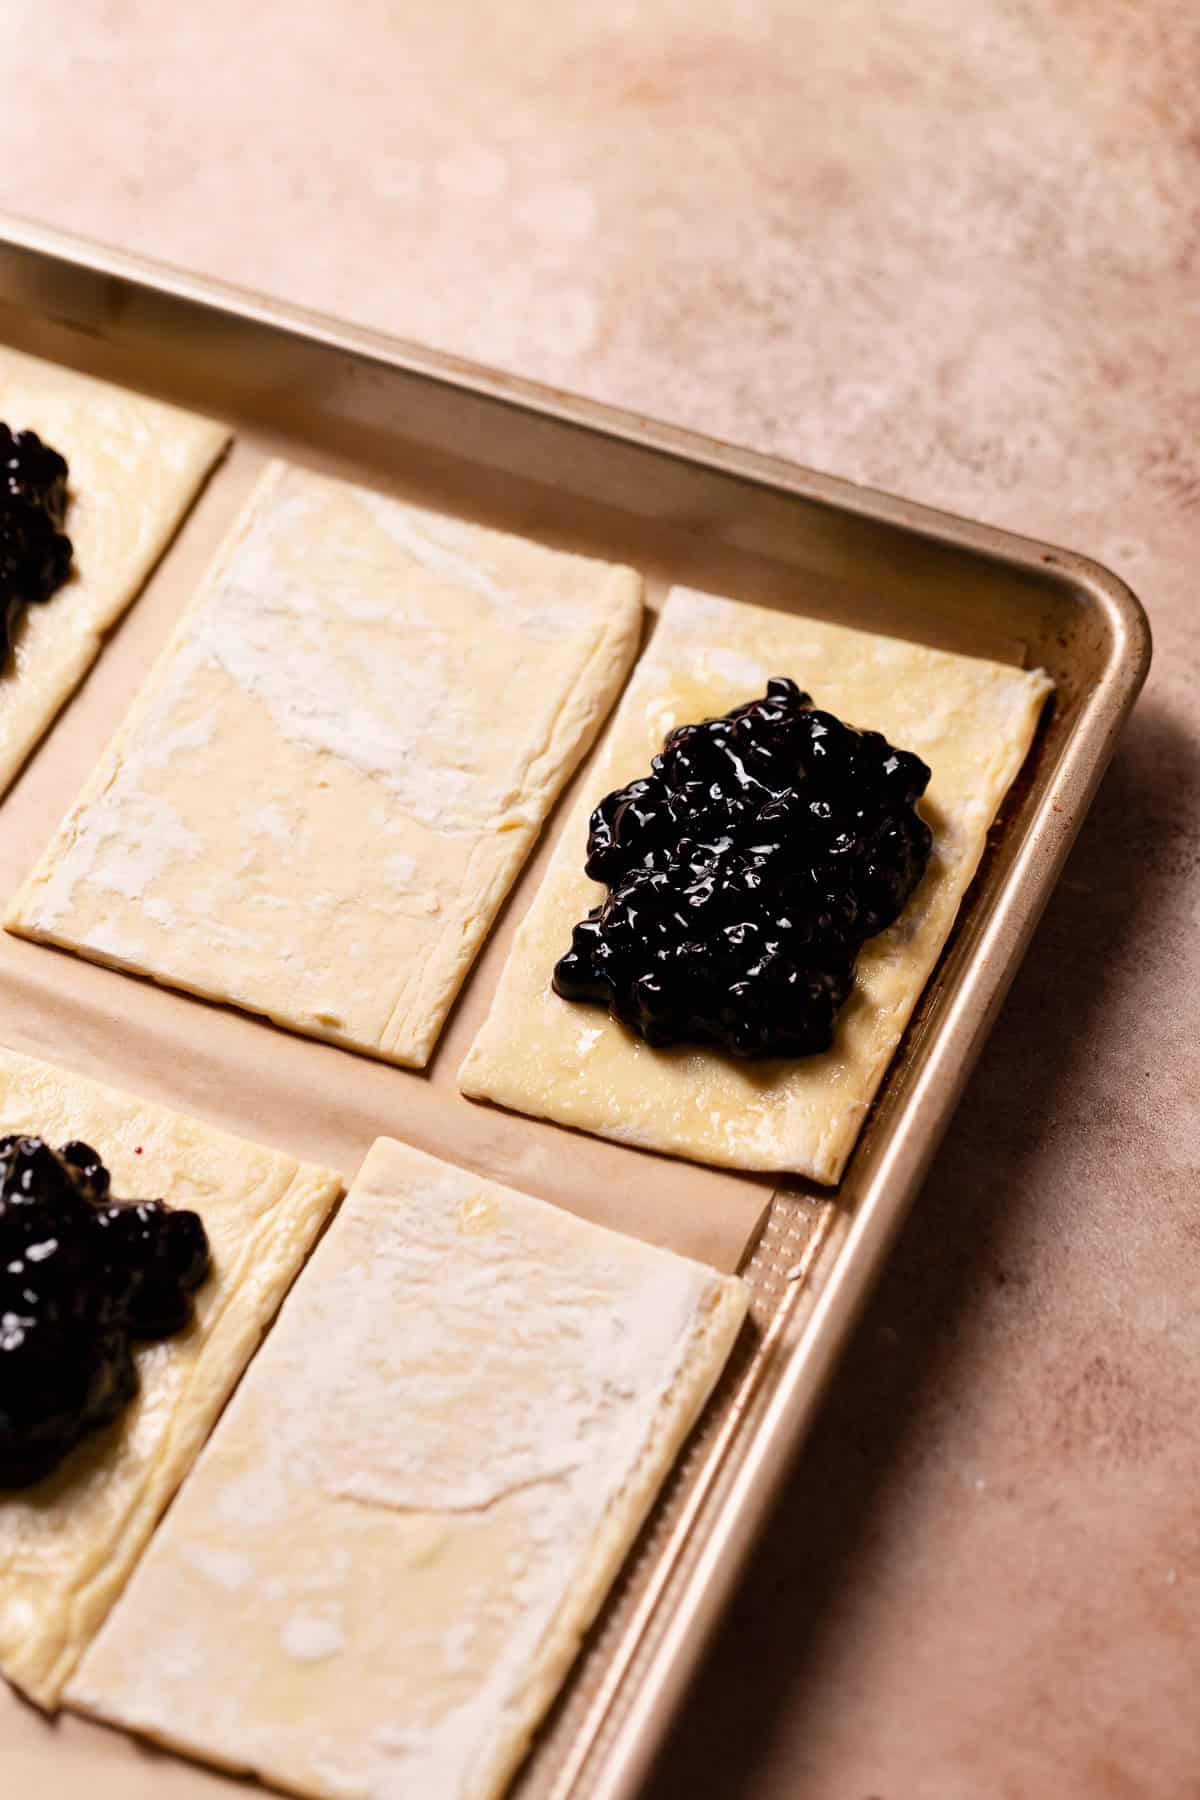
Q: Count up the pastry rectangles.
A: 5